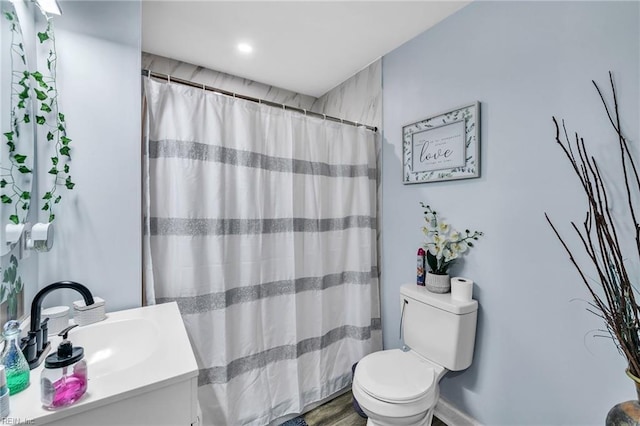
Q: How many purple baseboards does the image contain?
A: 0